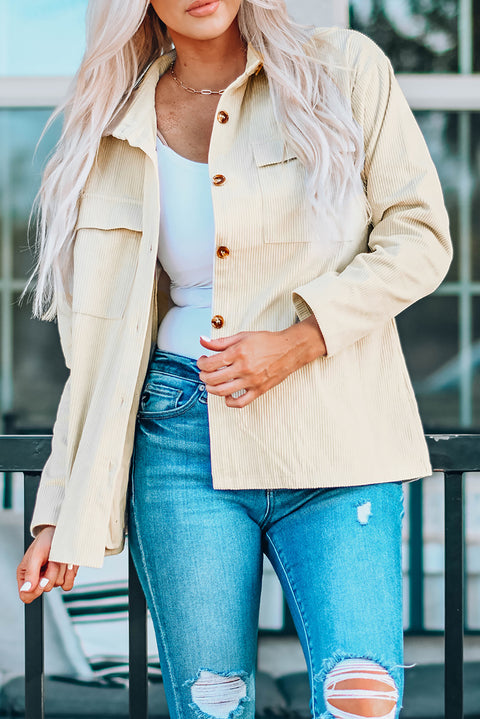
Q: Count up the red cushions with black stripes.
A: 0